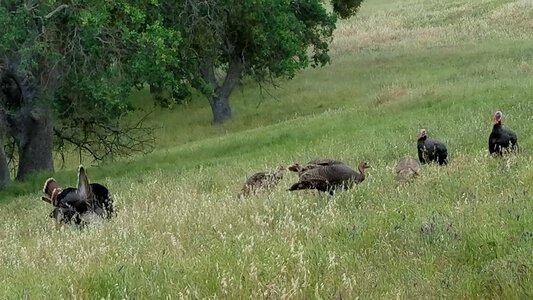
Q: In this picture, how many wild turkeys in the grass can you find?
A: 8